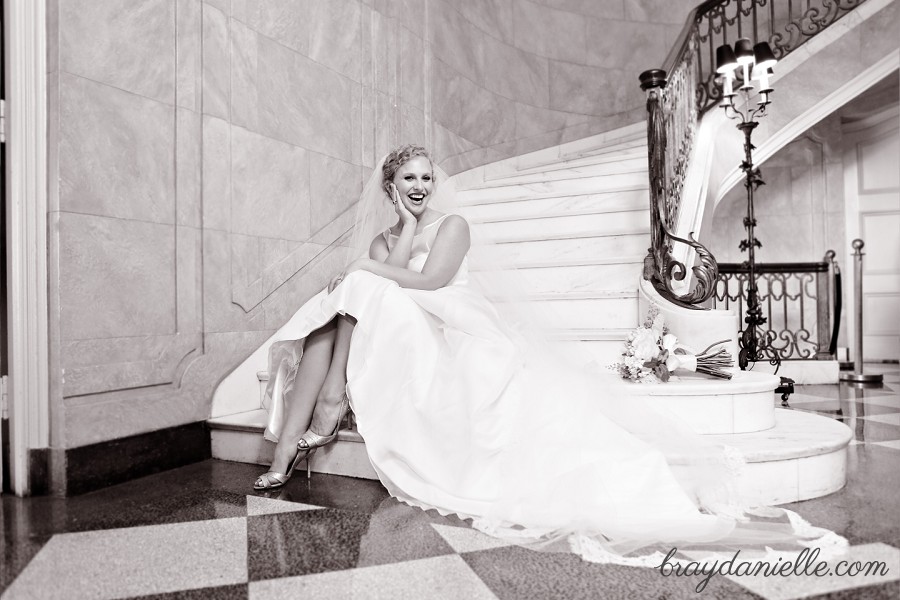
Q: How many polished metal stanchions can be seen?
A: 2